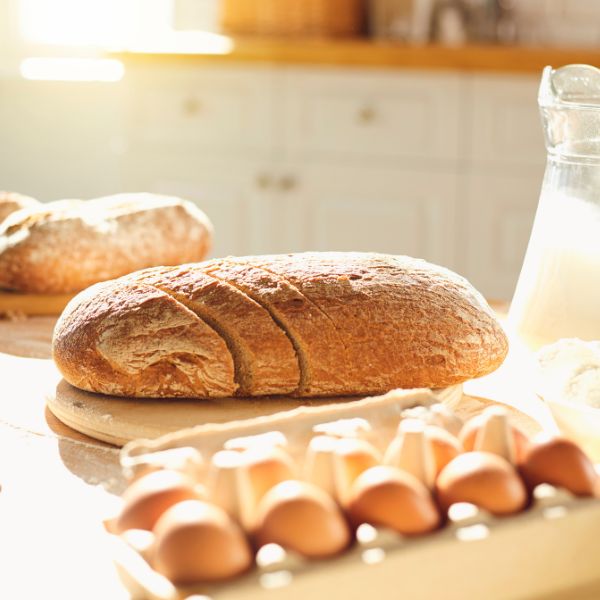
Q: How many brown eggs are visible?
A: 10